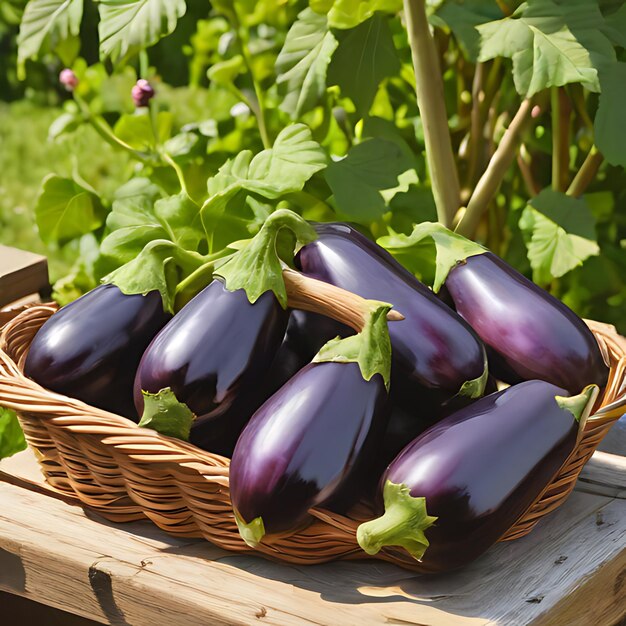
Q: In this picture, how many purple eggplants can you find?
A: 6